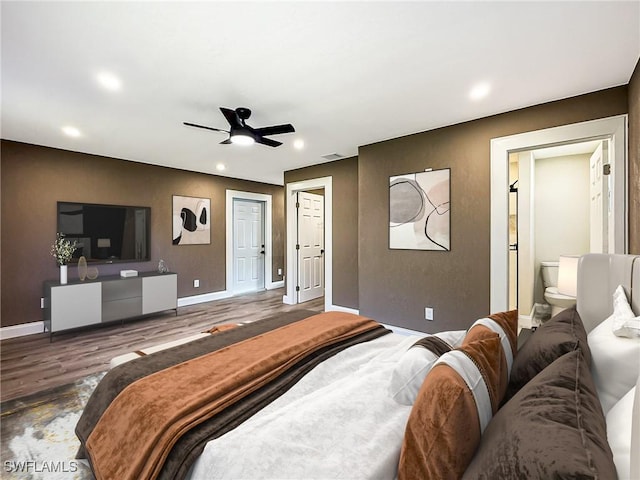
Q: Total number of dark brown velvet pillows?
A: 2